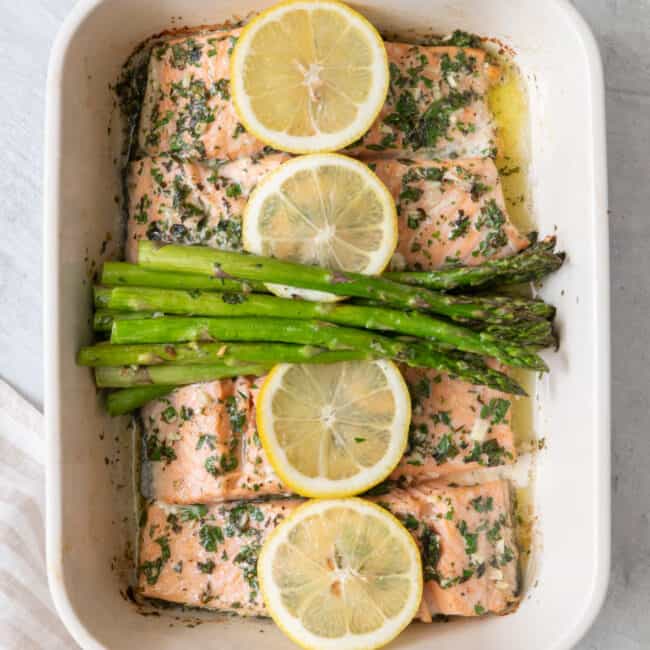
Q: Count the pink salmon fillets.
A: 4